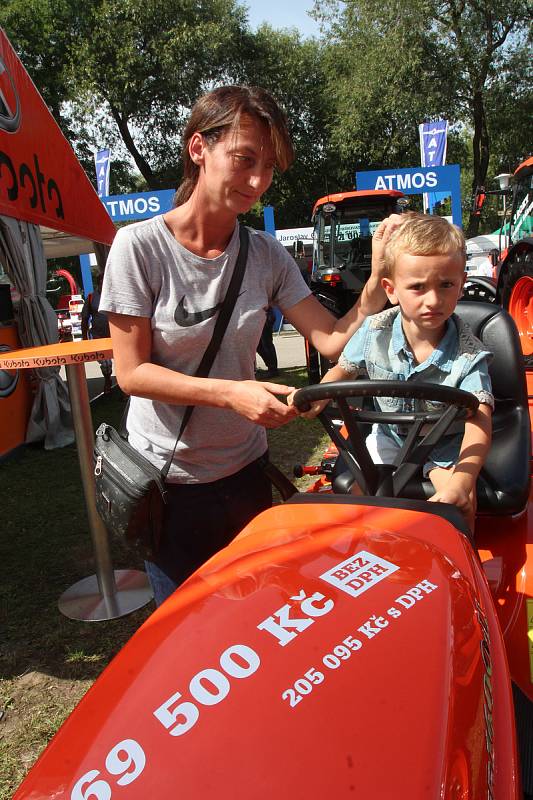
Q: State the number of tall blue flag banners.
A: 2